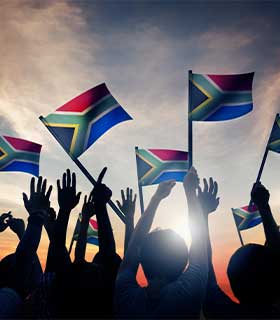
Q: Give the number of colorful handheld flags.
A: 7